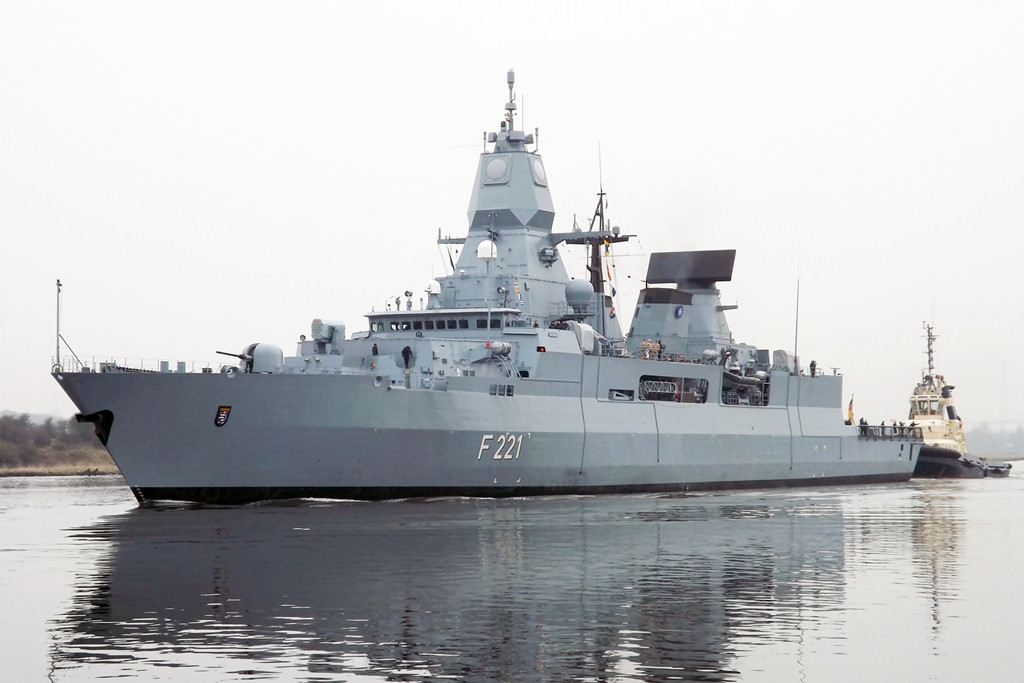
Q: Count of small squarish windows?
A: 11